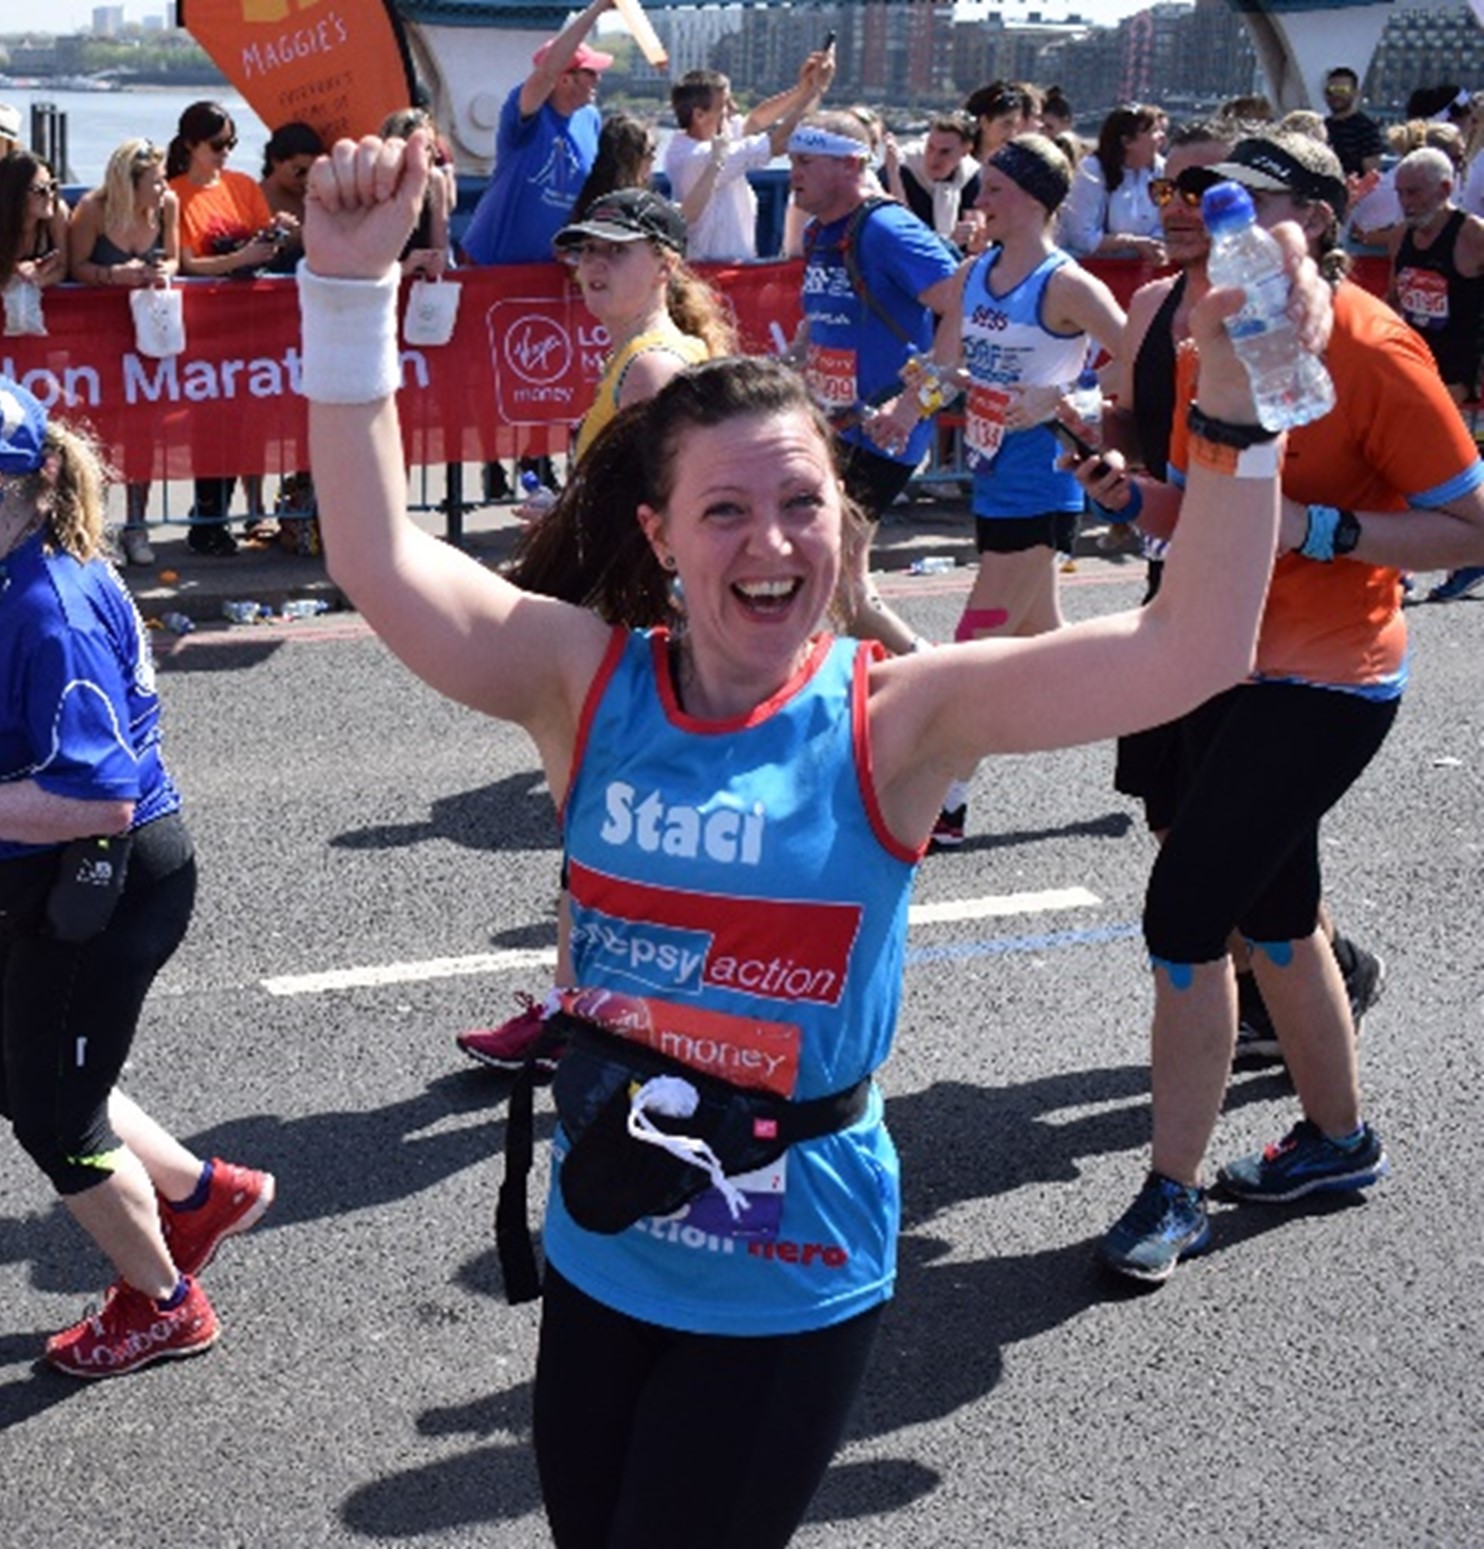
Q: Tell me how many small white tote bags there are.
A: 2